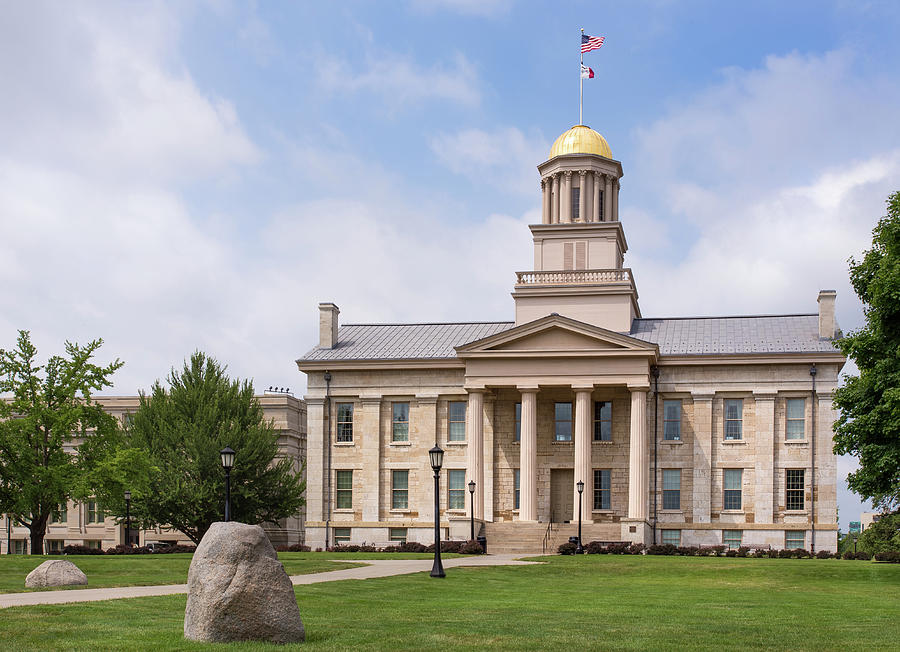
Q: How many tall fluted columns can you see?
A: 4